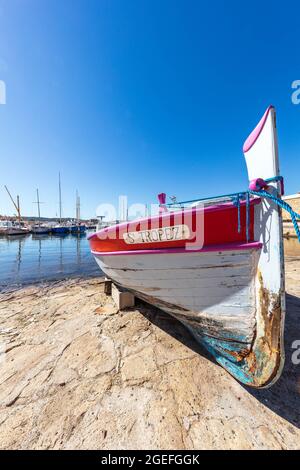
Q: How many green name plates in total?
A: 0